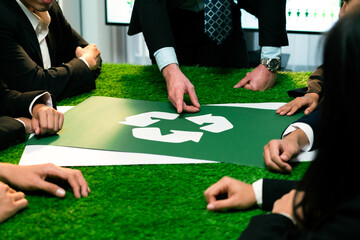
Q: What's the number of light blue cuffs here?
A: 2